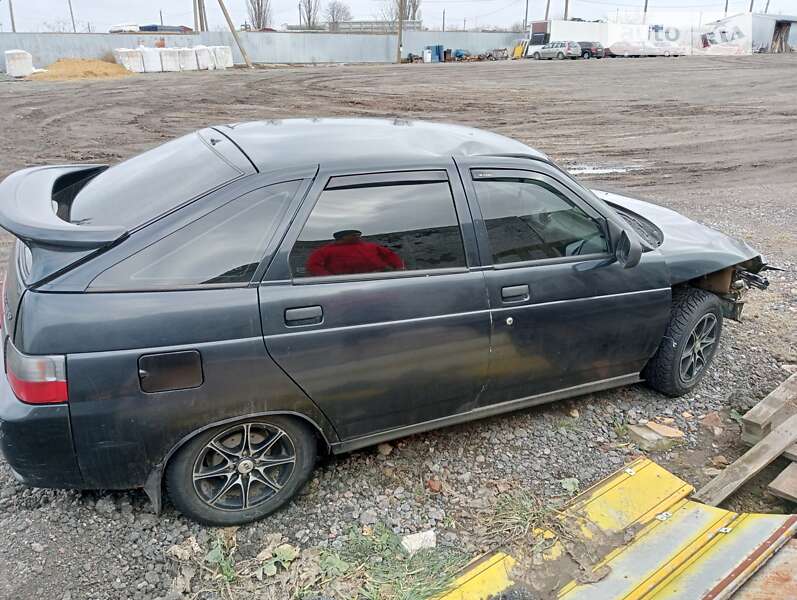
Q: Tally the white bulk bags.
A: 7